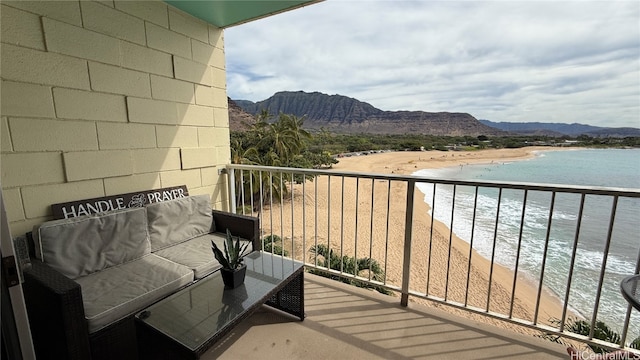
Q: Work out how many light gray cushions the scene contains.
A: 4